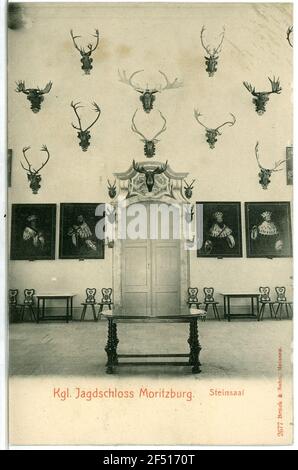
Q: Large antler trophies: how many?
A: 11